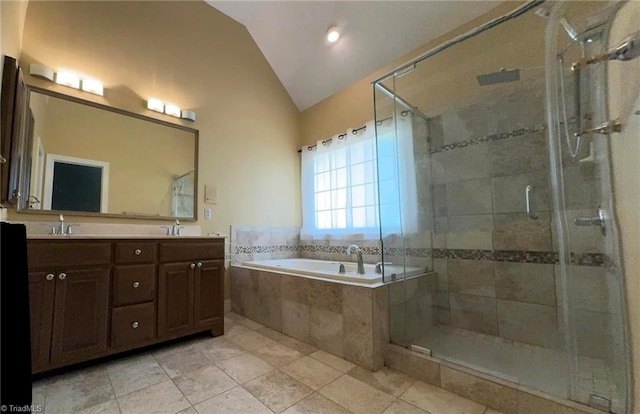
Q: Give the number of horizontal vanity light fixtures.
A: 2